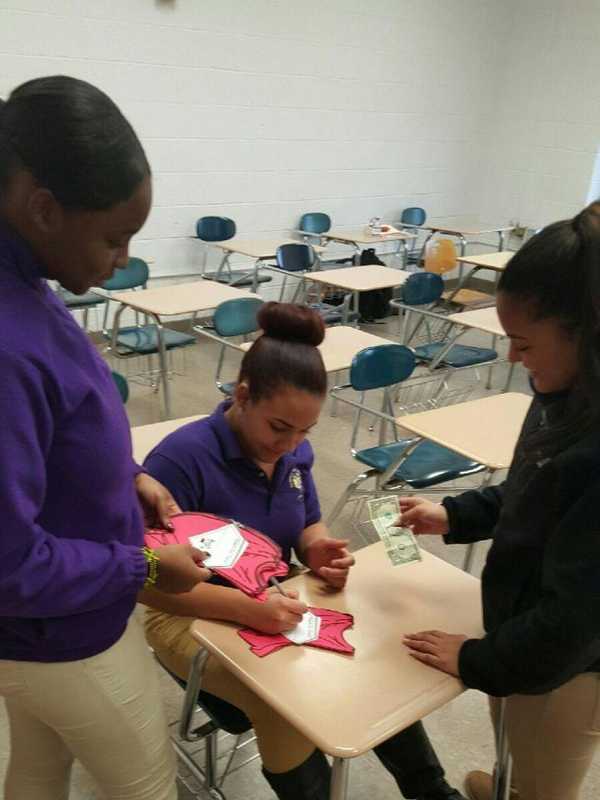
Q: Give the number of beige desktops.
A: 11